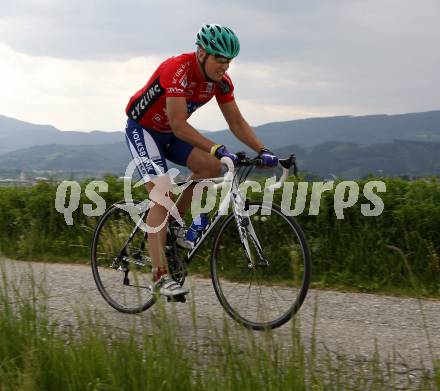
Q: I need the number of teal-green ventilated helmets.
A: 1